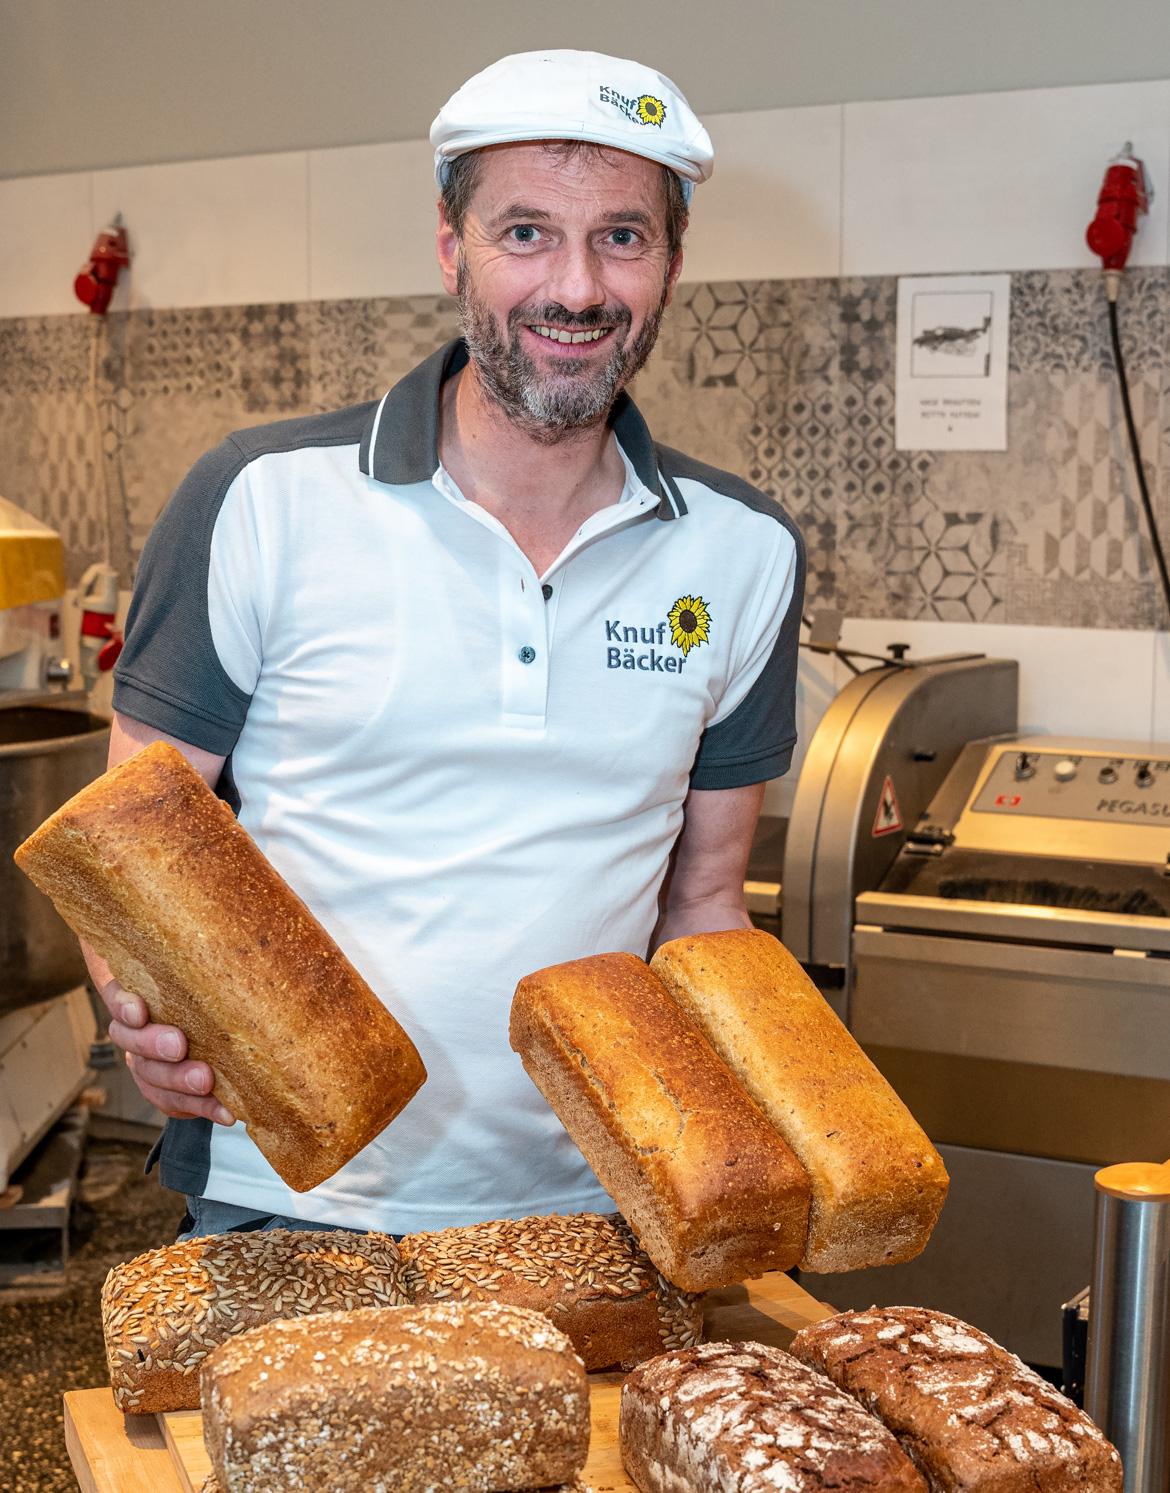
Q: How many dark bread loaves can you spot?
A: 2